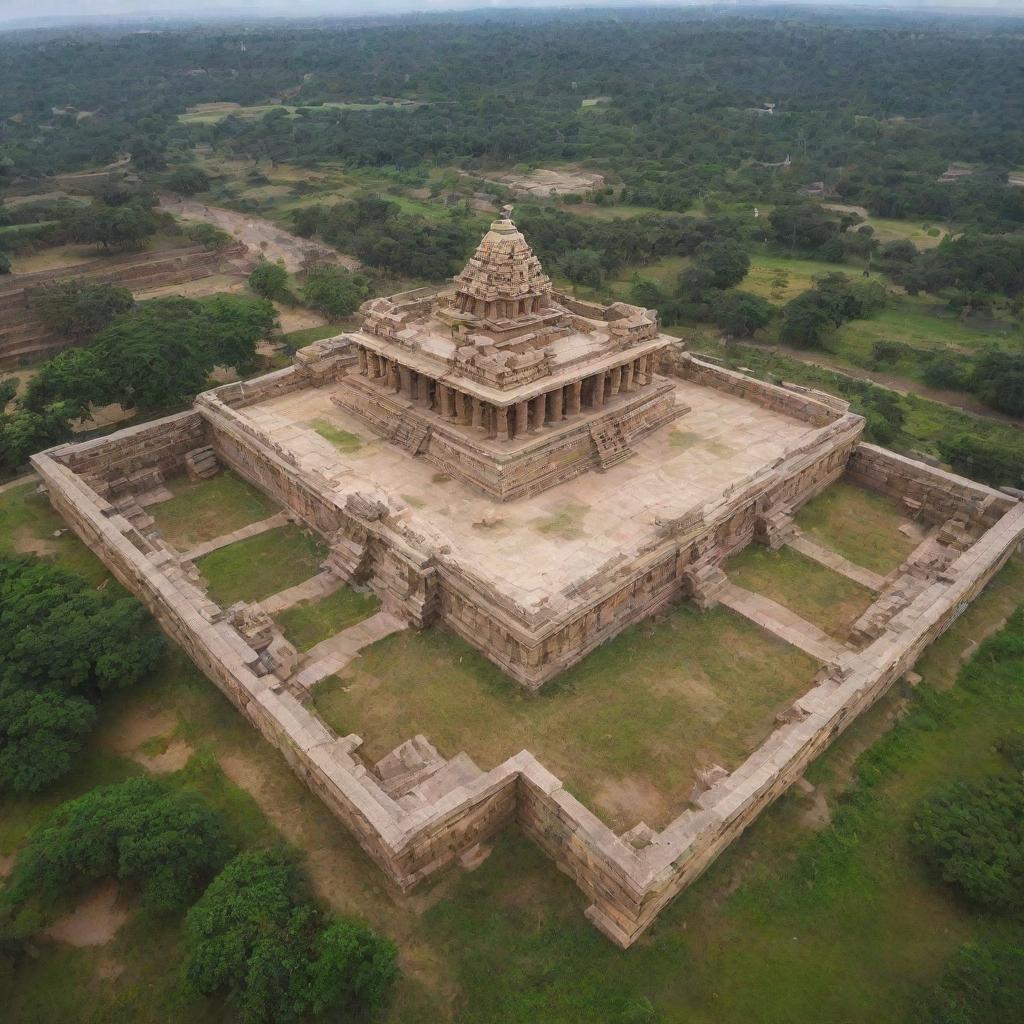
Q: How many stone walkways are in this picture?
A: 5